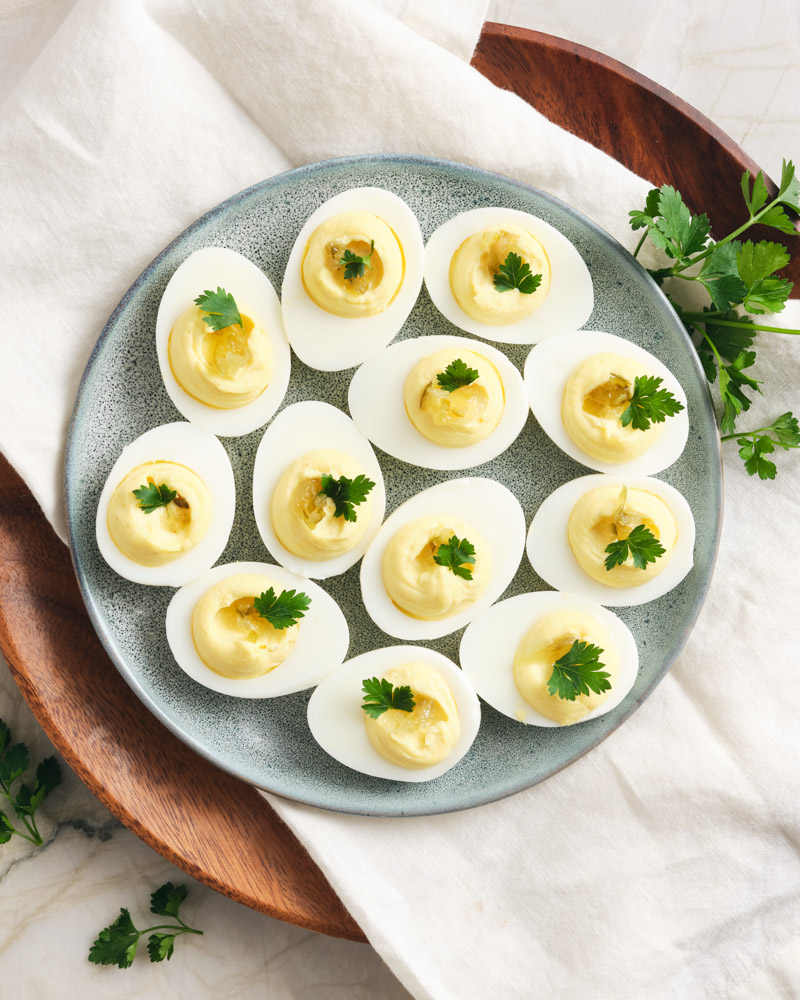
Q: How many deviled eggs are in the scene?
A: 12